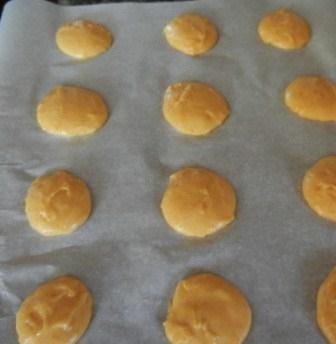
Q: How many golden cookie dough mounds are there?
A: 12